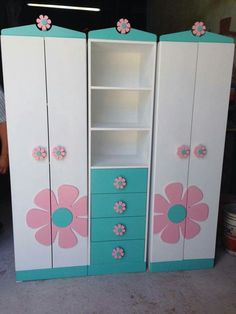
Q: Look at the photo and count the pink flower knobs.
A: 8